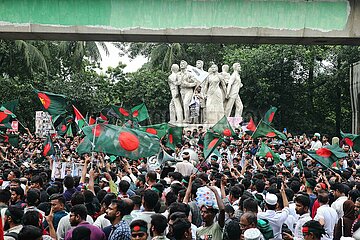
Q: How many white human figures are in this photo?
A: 6